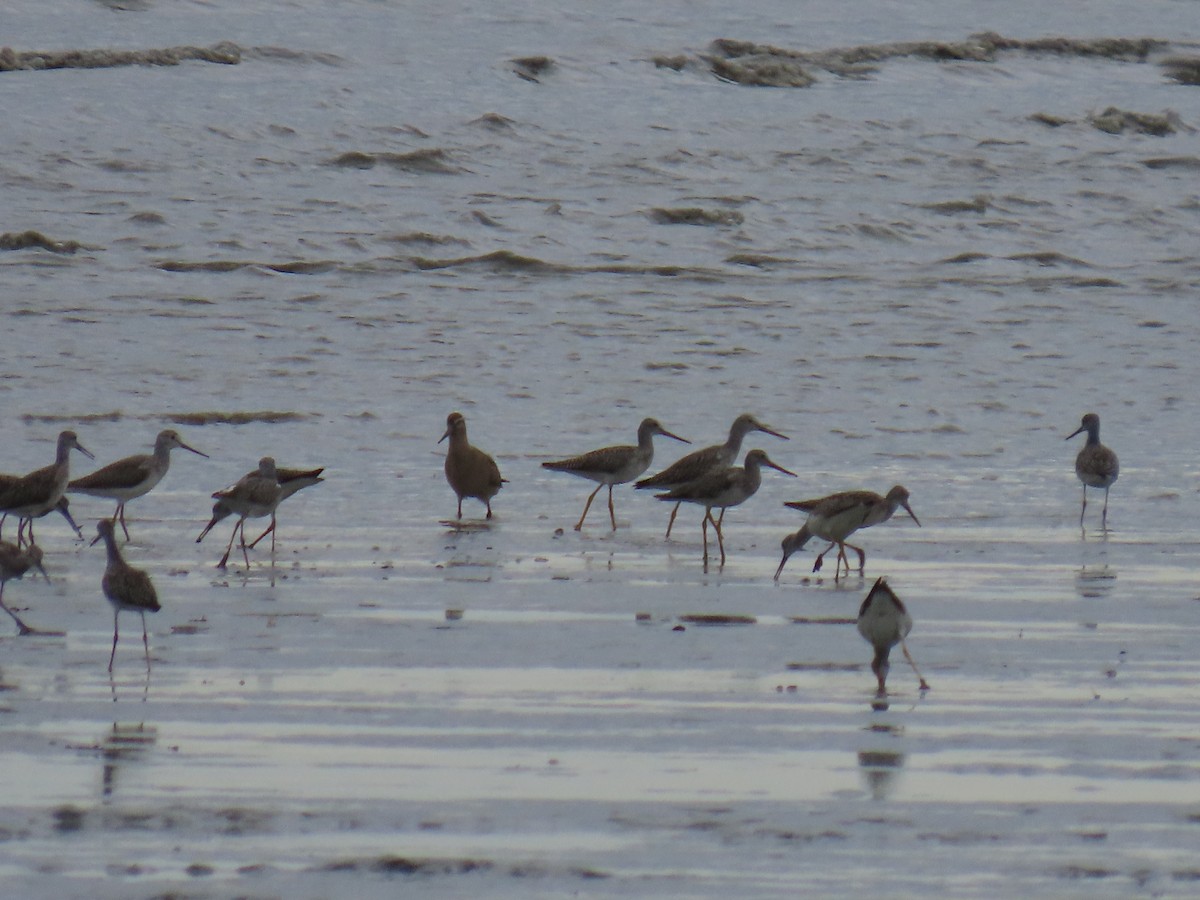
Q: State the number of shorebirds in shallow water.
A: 15